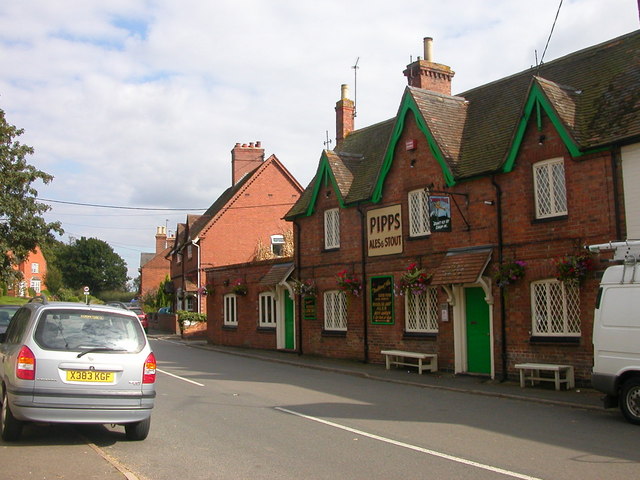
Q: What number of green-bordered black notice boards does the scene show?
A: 2